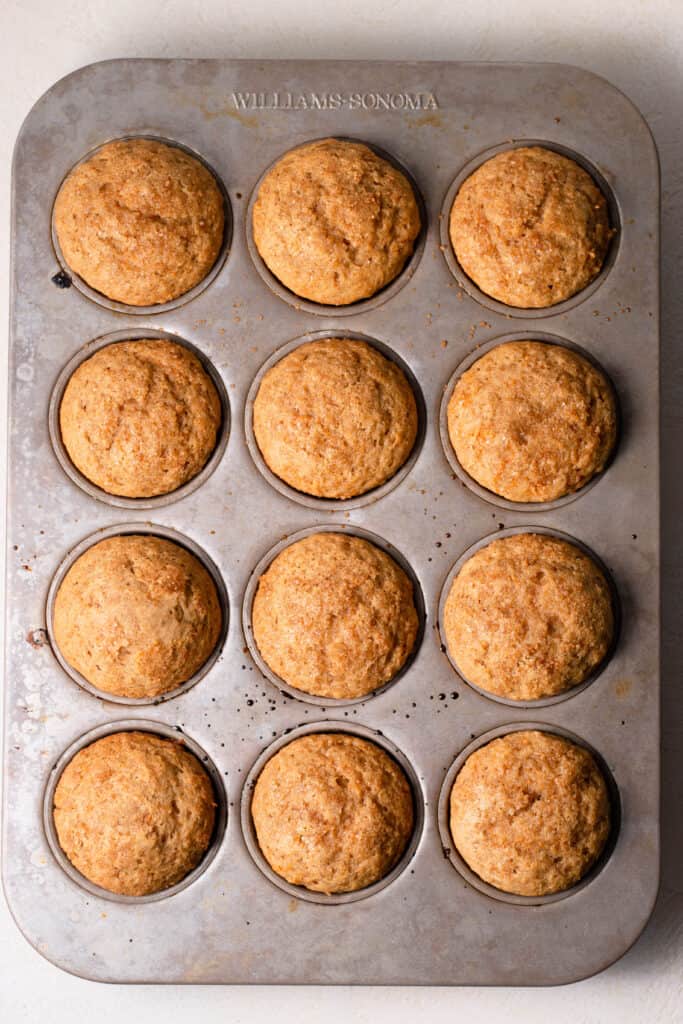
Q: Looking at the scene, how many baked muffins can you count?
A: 12